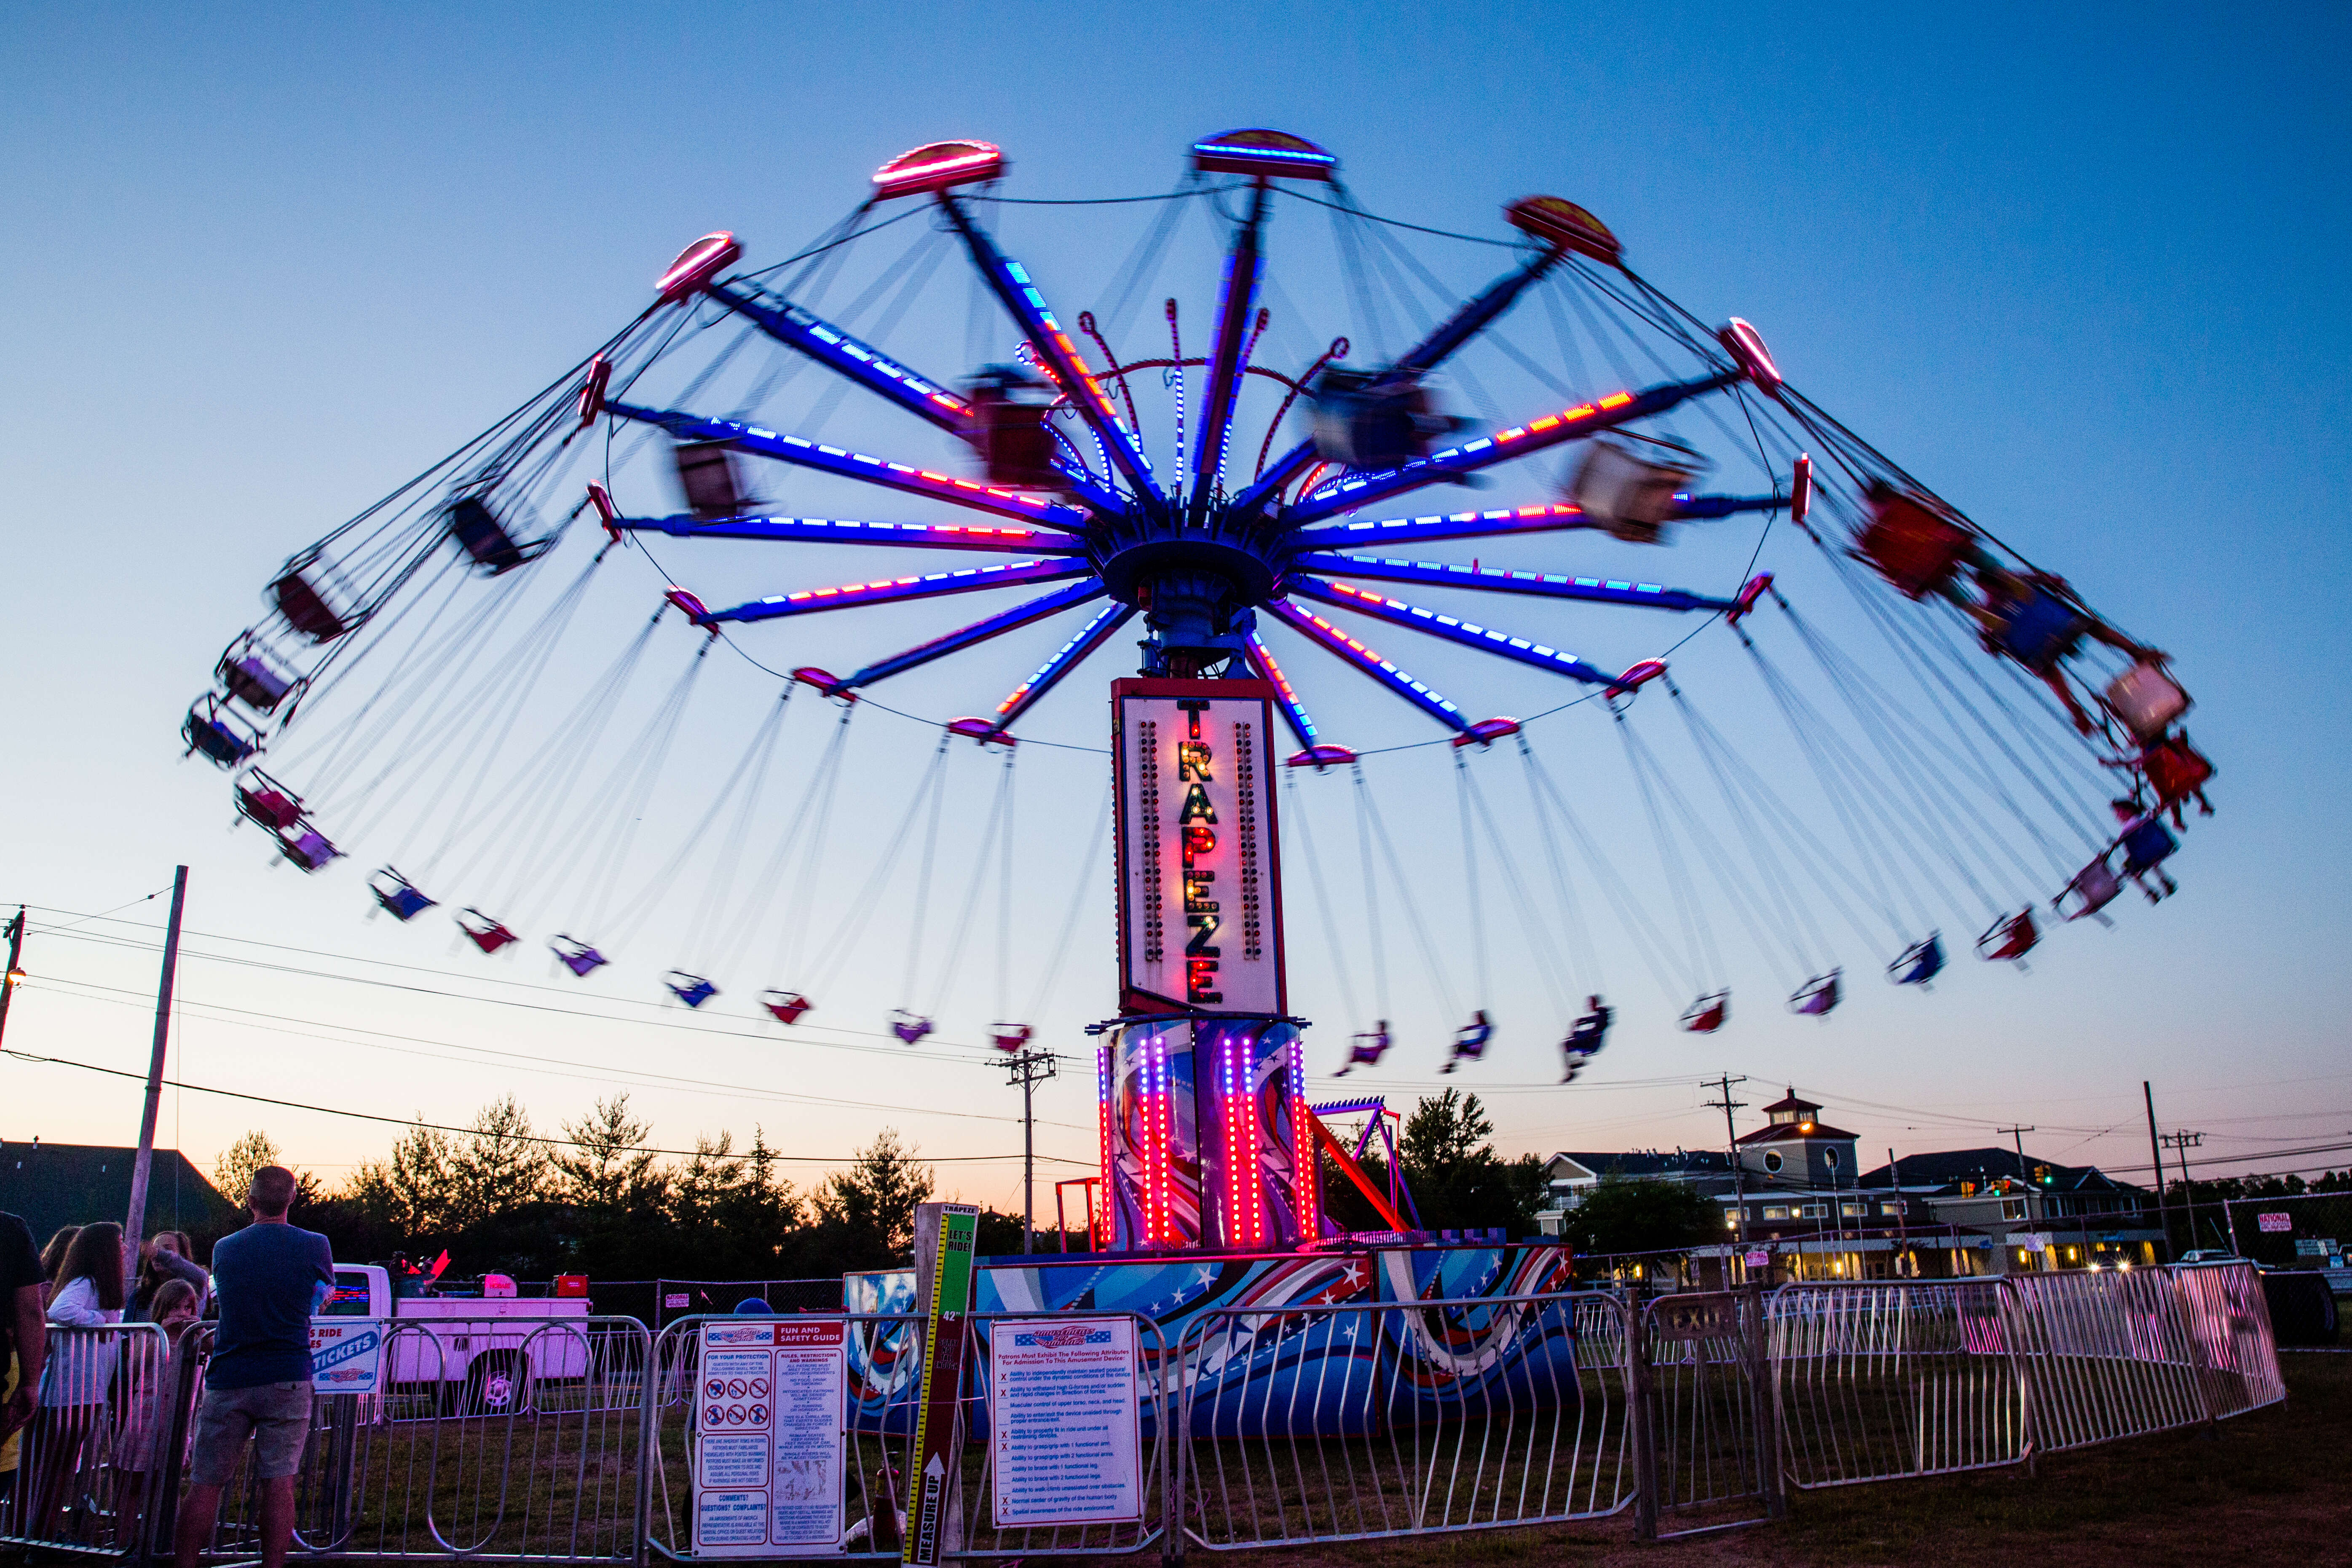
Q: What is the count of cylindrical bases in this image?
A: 1